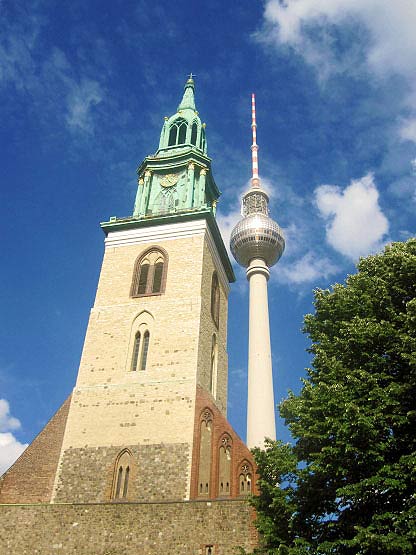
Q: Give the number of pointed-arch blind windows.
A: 3